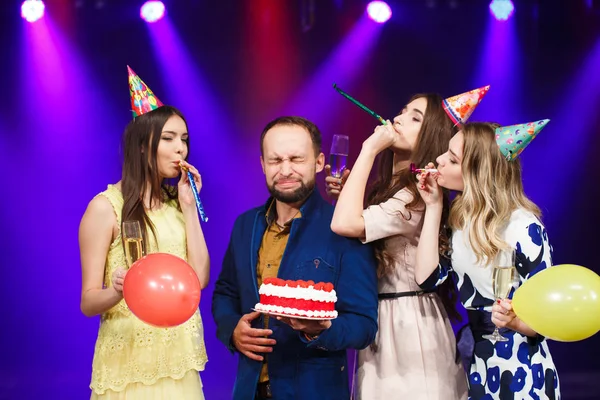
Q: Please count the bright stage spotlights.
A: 4